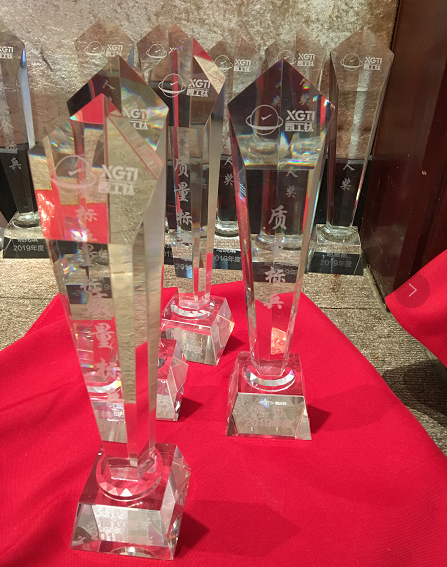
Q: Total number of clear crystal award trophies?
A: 10